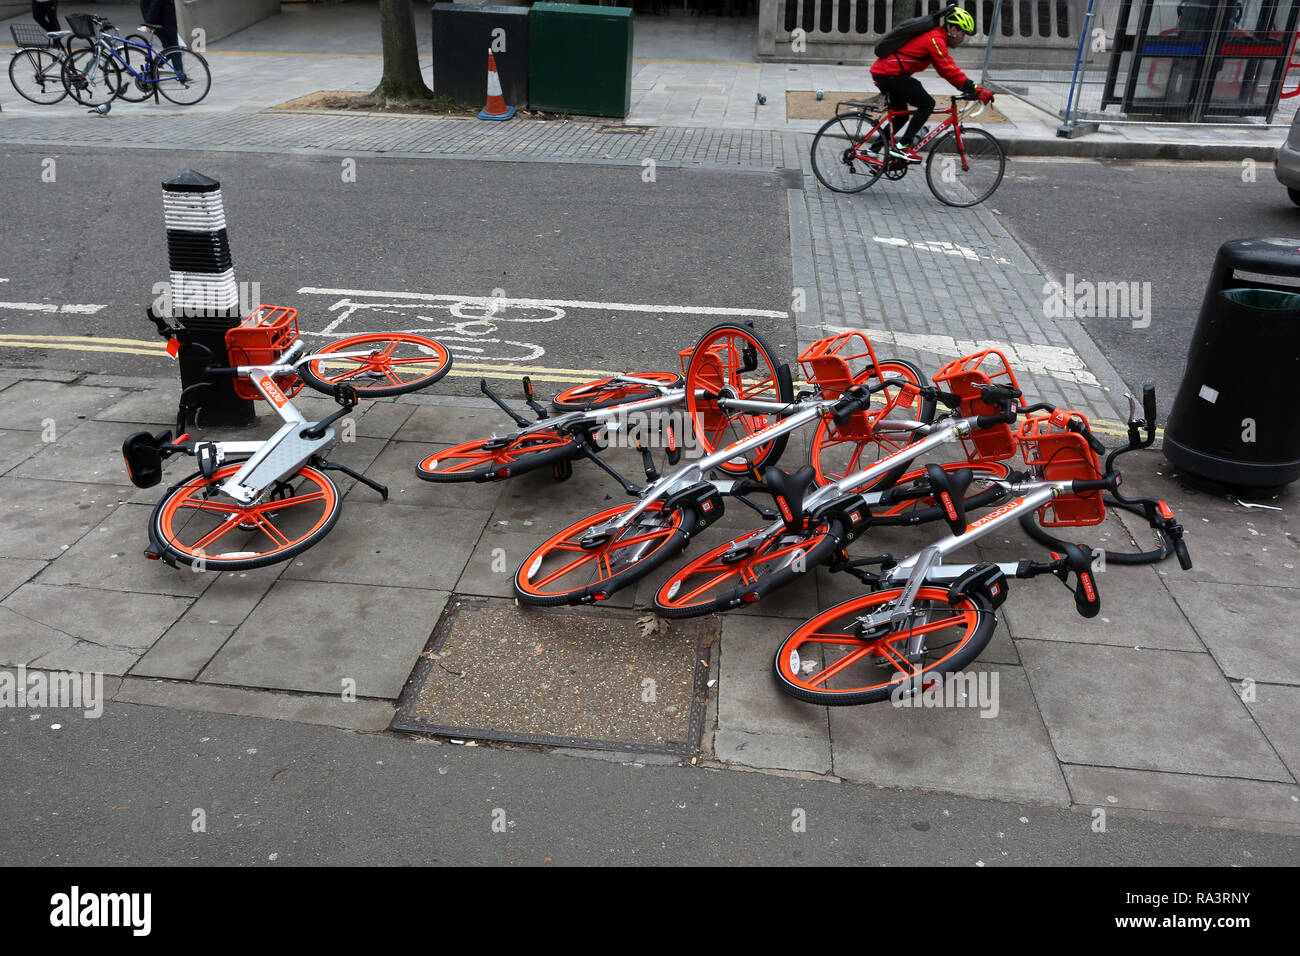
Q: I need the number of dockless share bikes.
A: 5